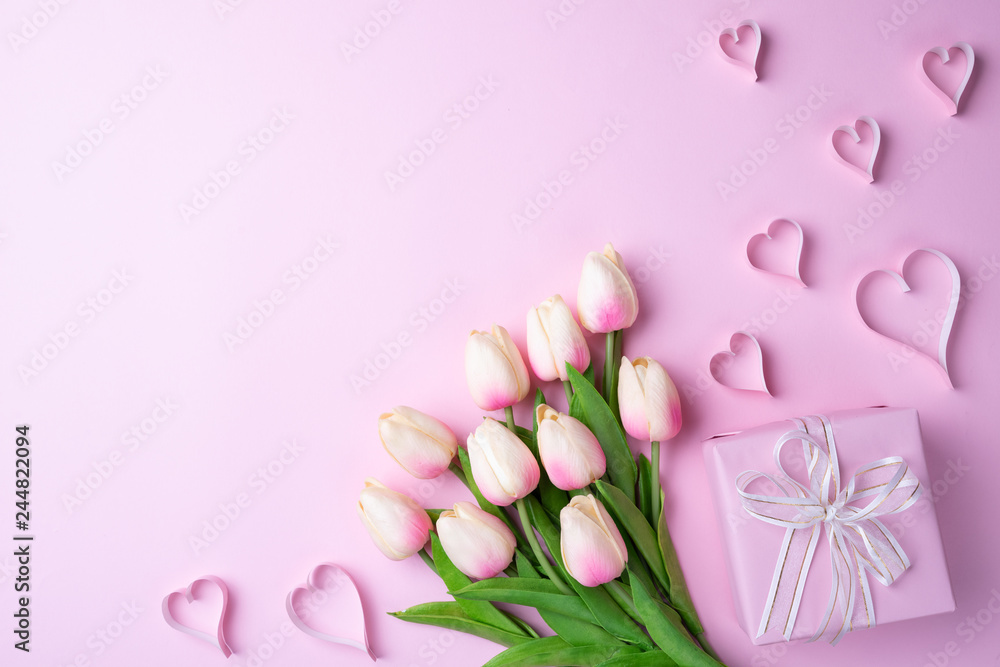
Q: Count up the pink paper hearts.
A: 8